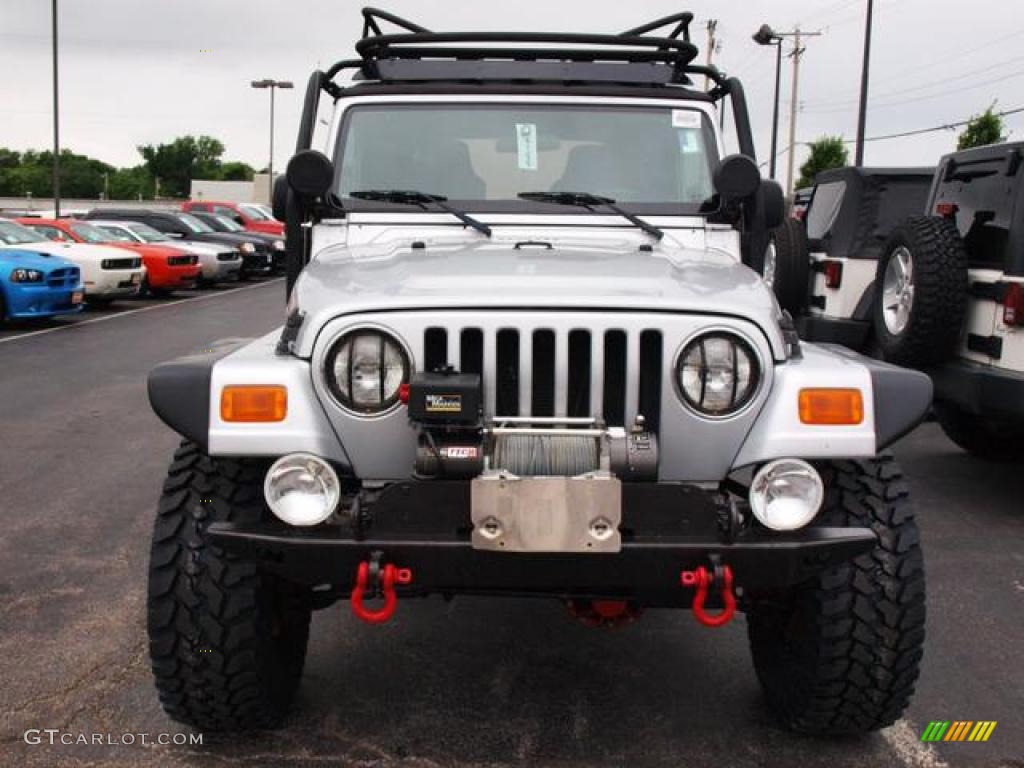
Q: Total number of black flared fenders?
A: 2